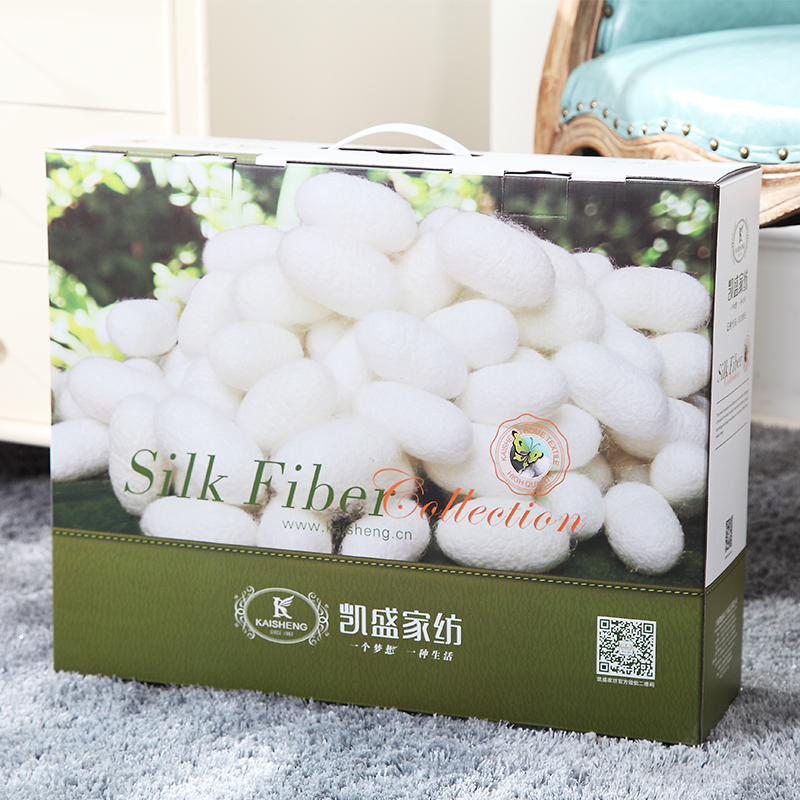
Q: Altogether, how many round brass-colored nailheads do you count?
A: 14